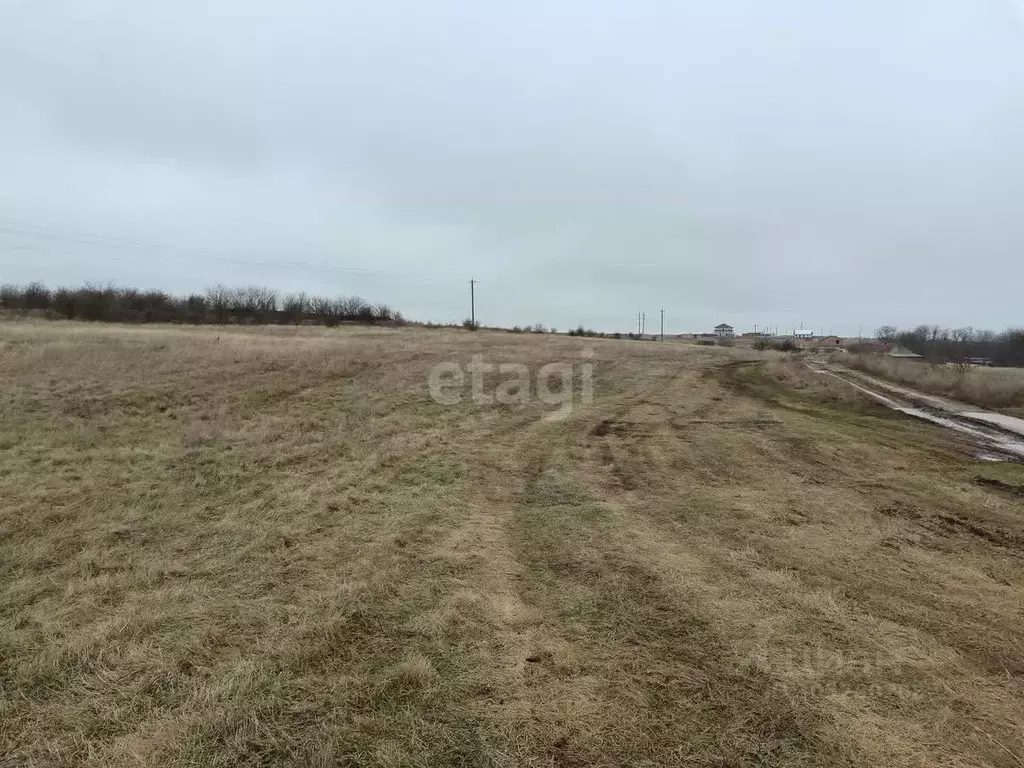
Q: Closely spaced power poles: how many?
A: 2